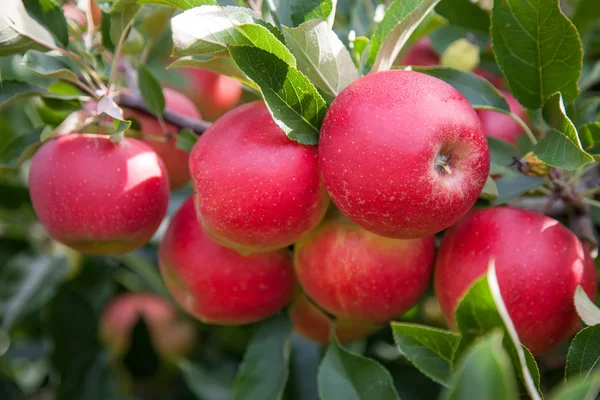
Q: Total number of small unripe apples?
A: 1